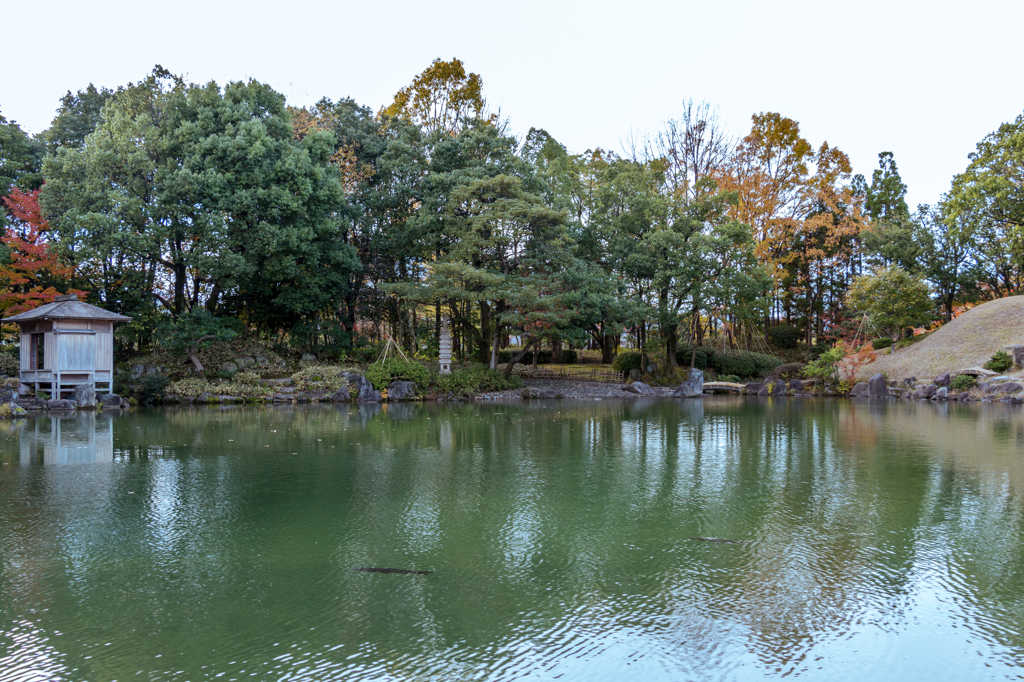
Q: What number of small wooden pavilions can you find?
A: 1